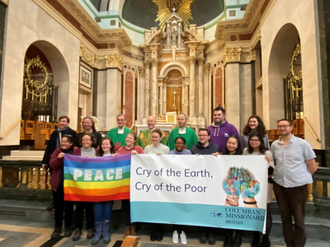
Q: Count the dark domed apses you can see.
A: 1